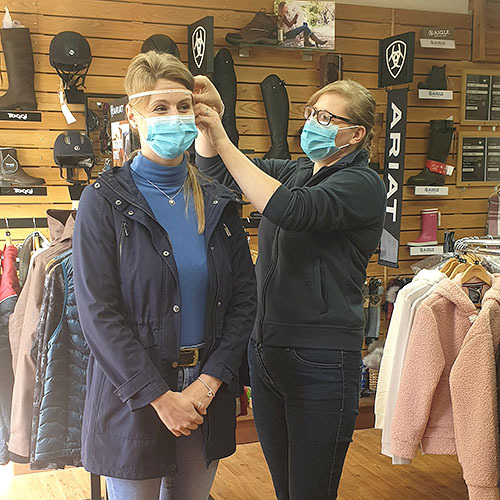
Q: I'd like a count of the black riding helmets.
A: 3